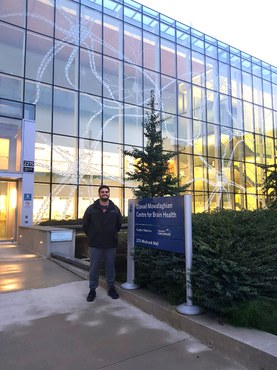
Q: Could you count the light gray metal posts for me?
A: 2